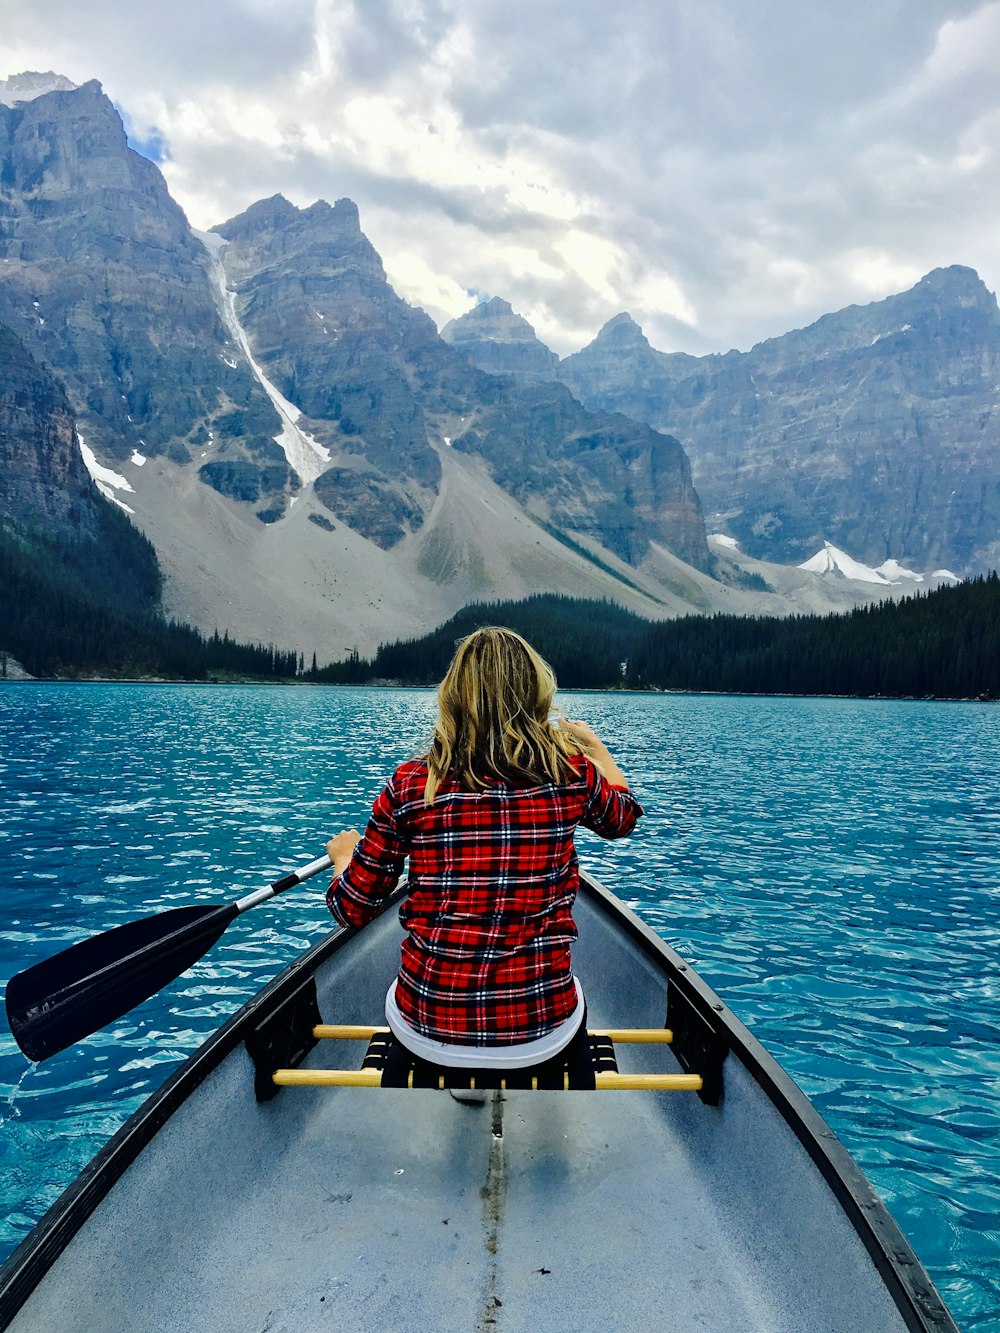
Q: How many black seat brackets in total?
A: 2